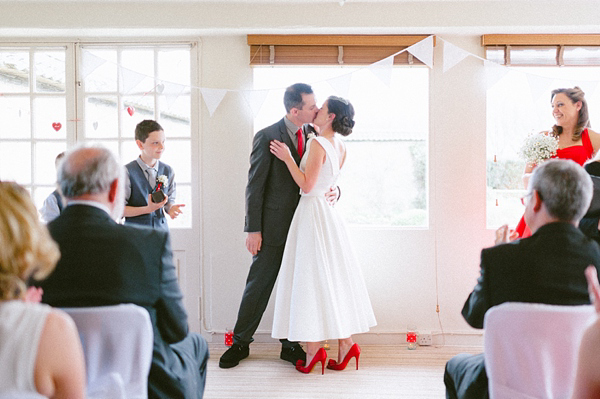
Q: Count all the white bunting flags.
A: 12